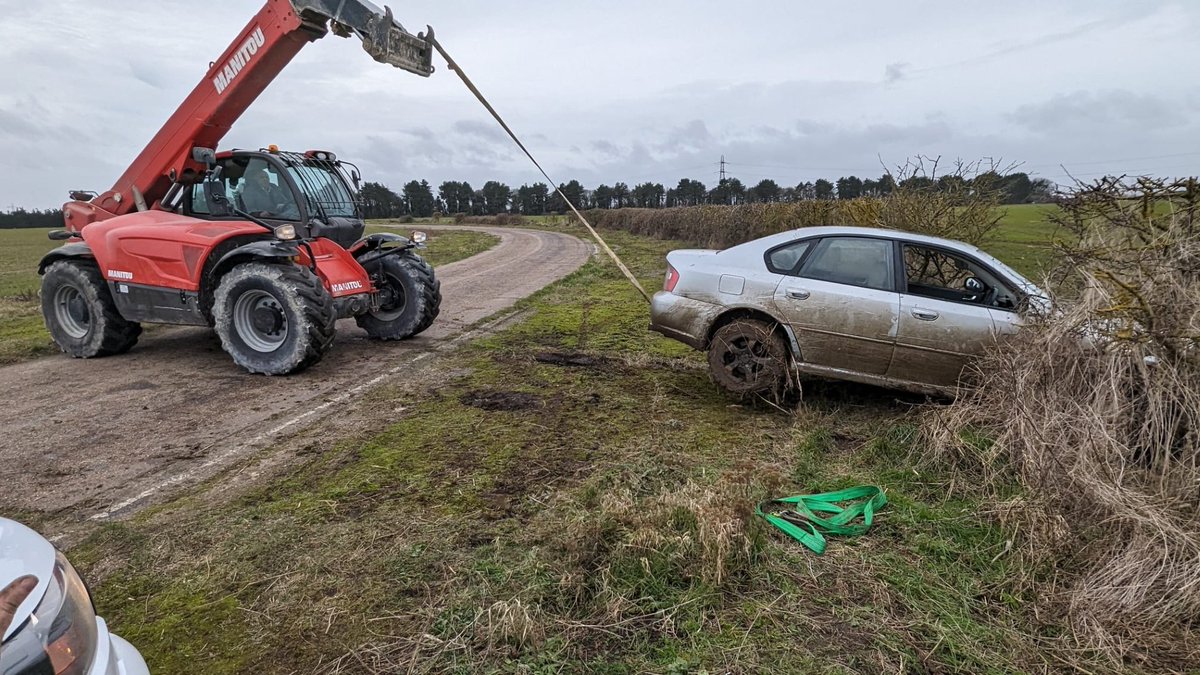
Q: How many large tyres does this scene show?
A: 3